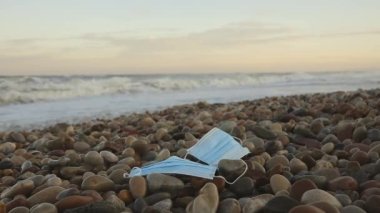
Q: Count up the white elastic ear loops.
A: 4